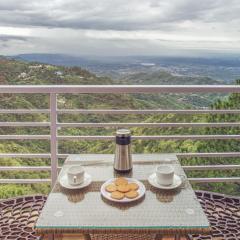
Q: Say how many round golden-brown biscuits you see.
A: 6